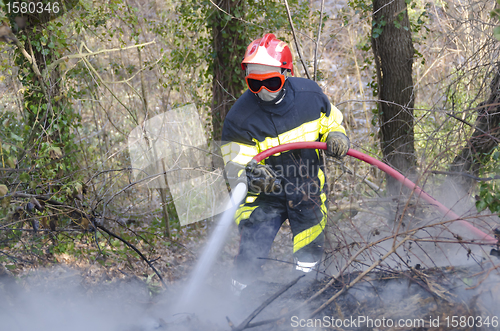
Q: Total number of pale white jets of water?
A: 1